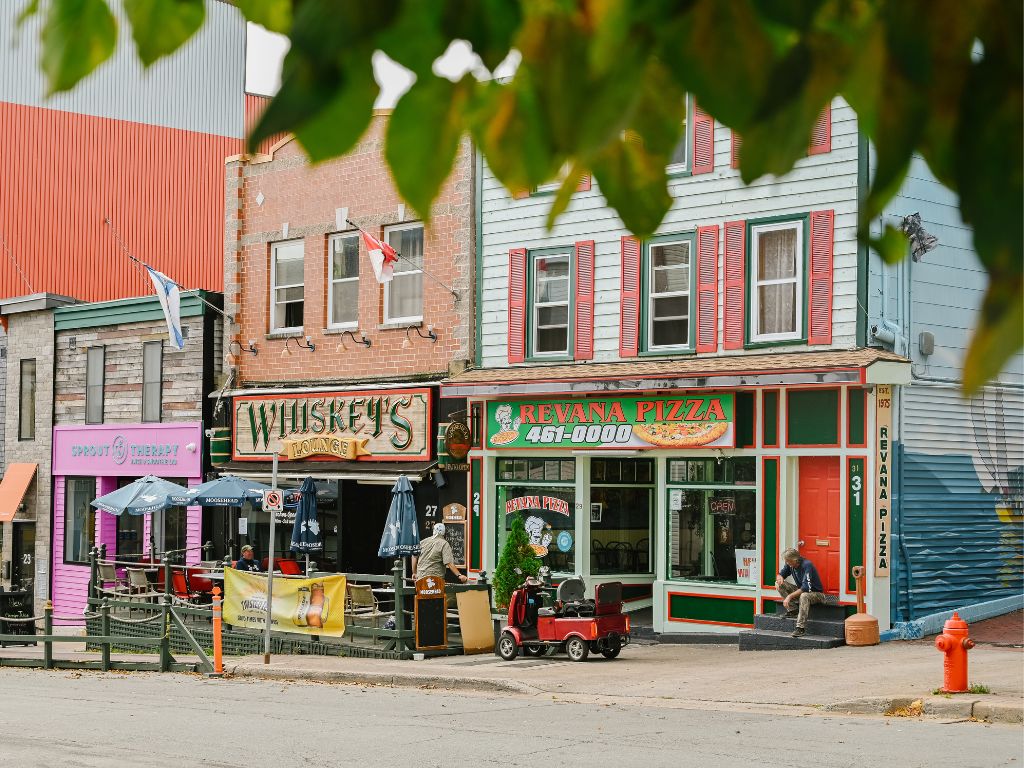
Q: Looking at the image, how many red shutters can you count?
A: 11